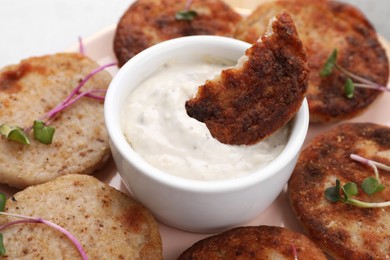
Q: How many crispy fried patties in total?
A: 7